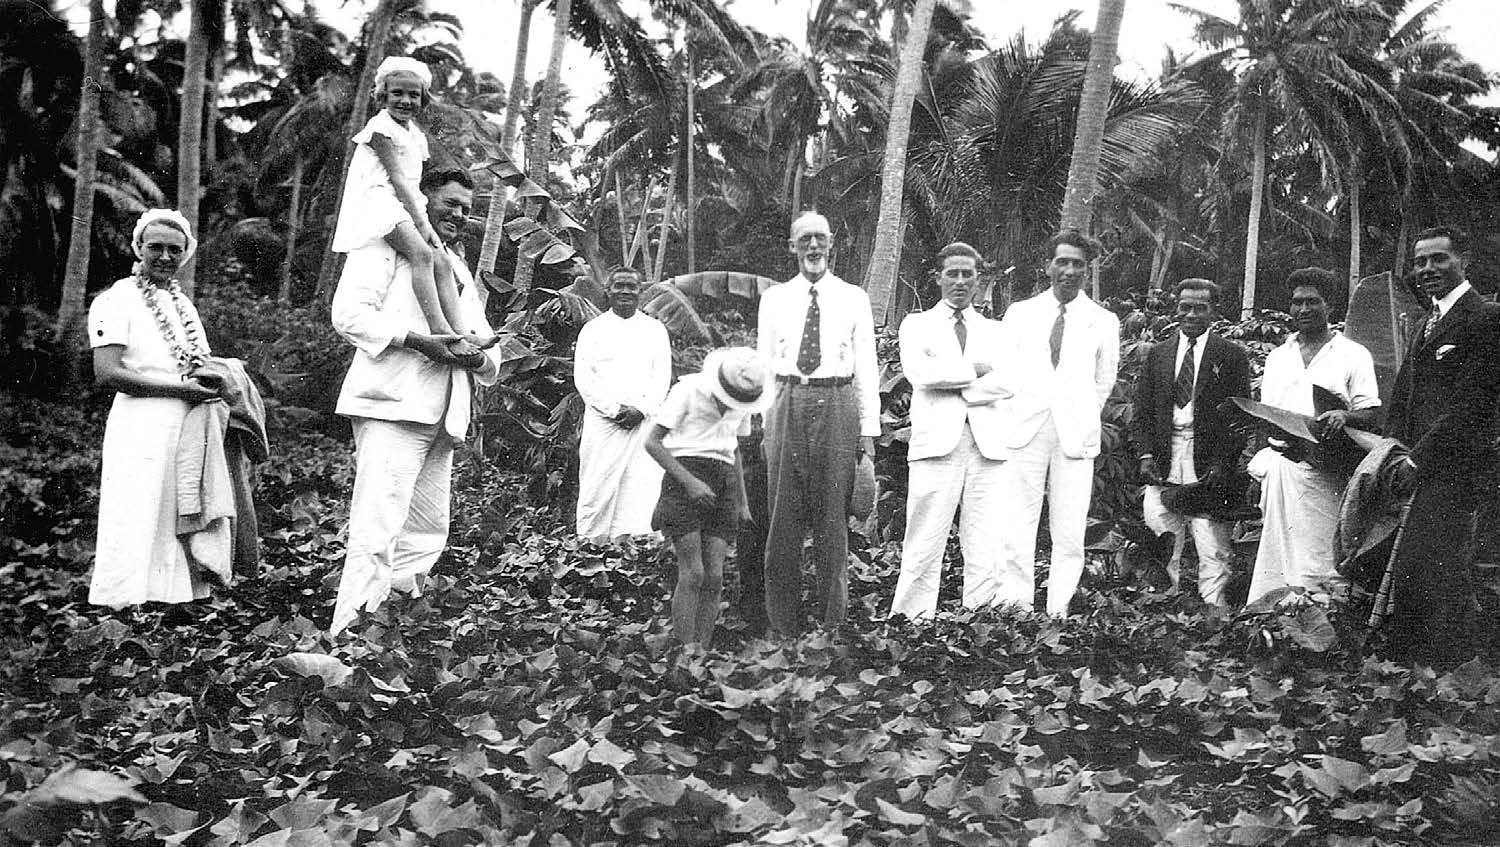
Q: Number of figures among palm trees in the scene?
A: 11